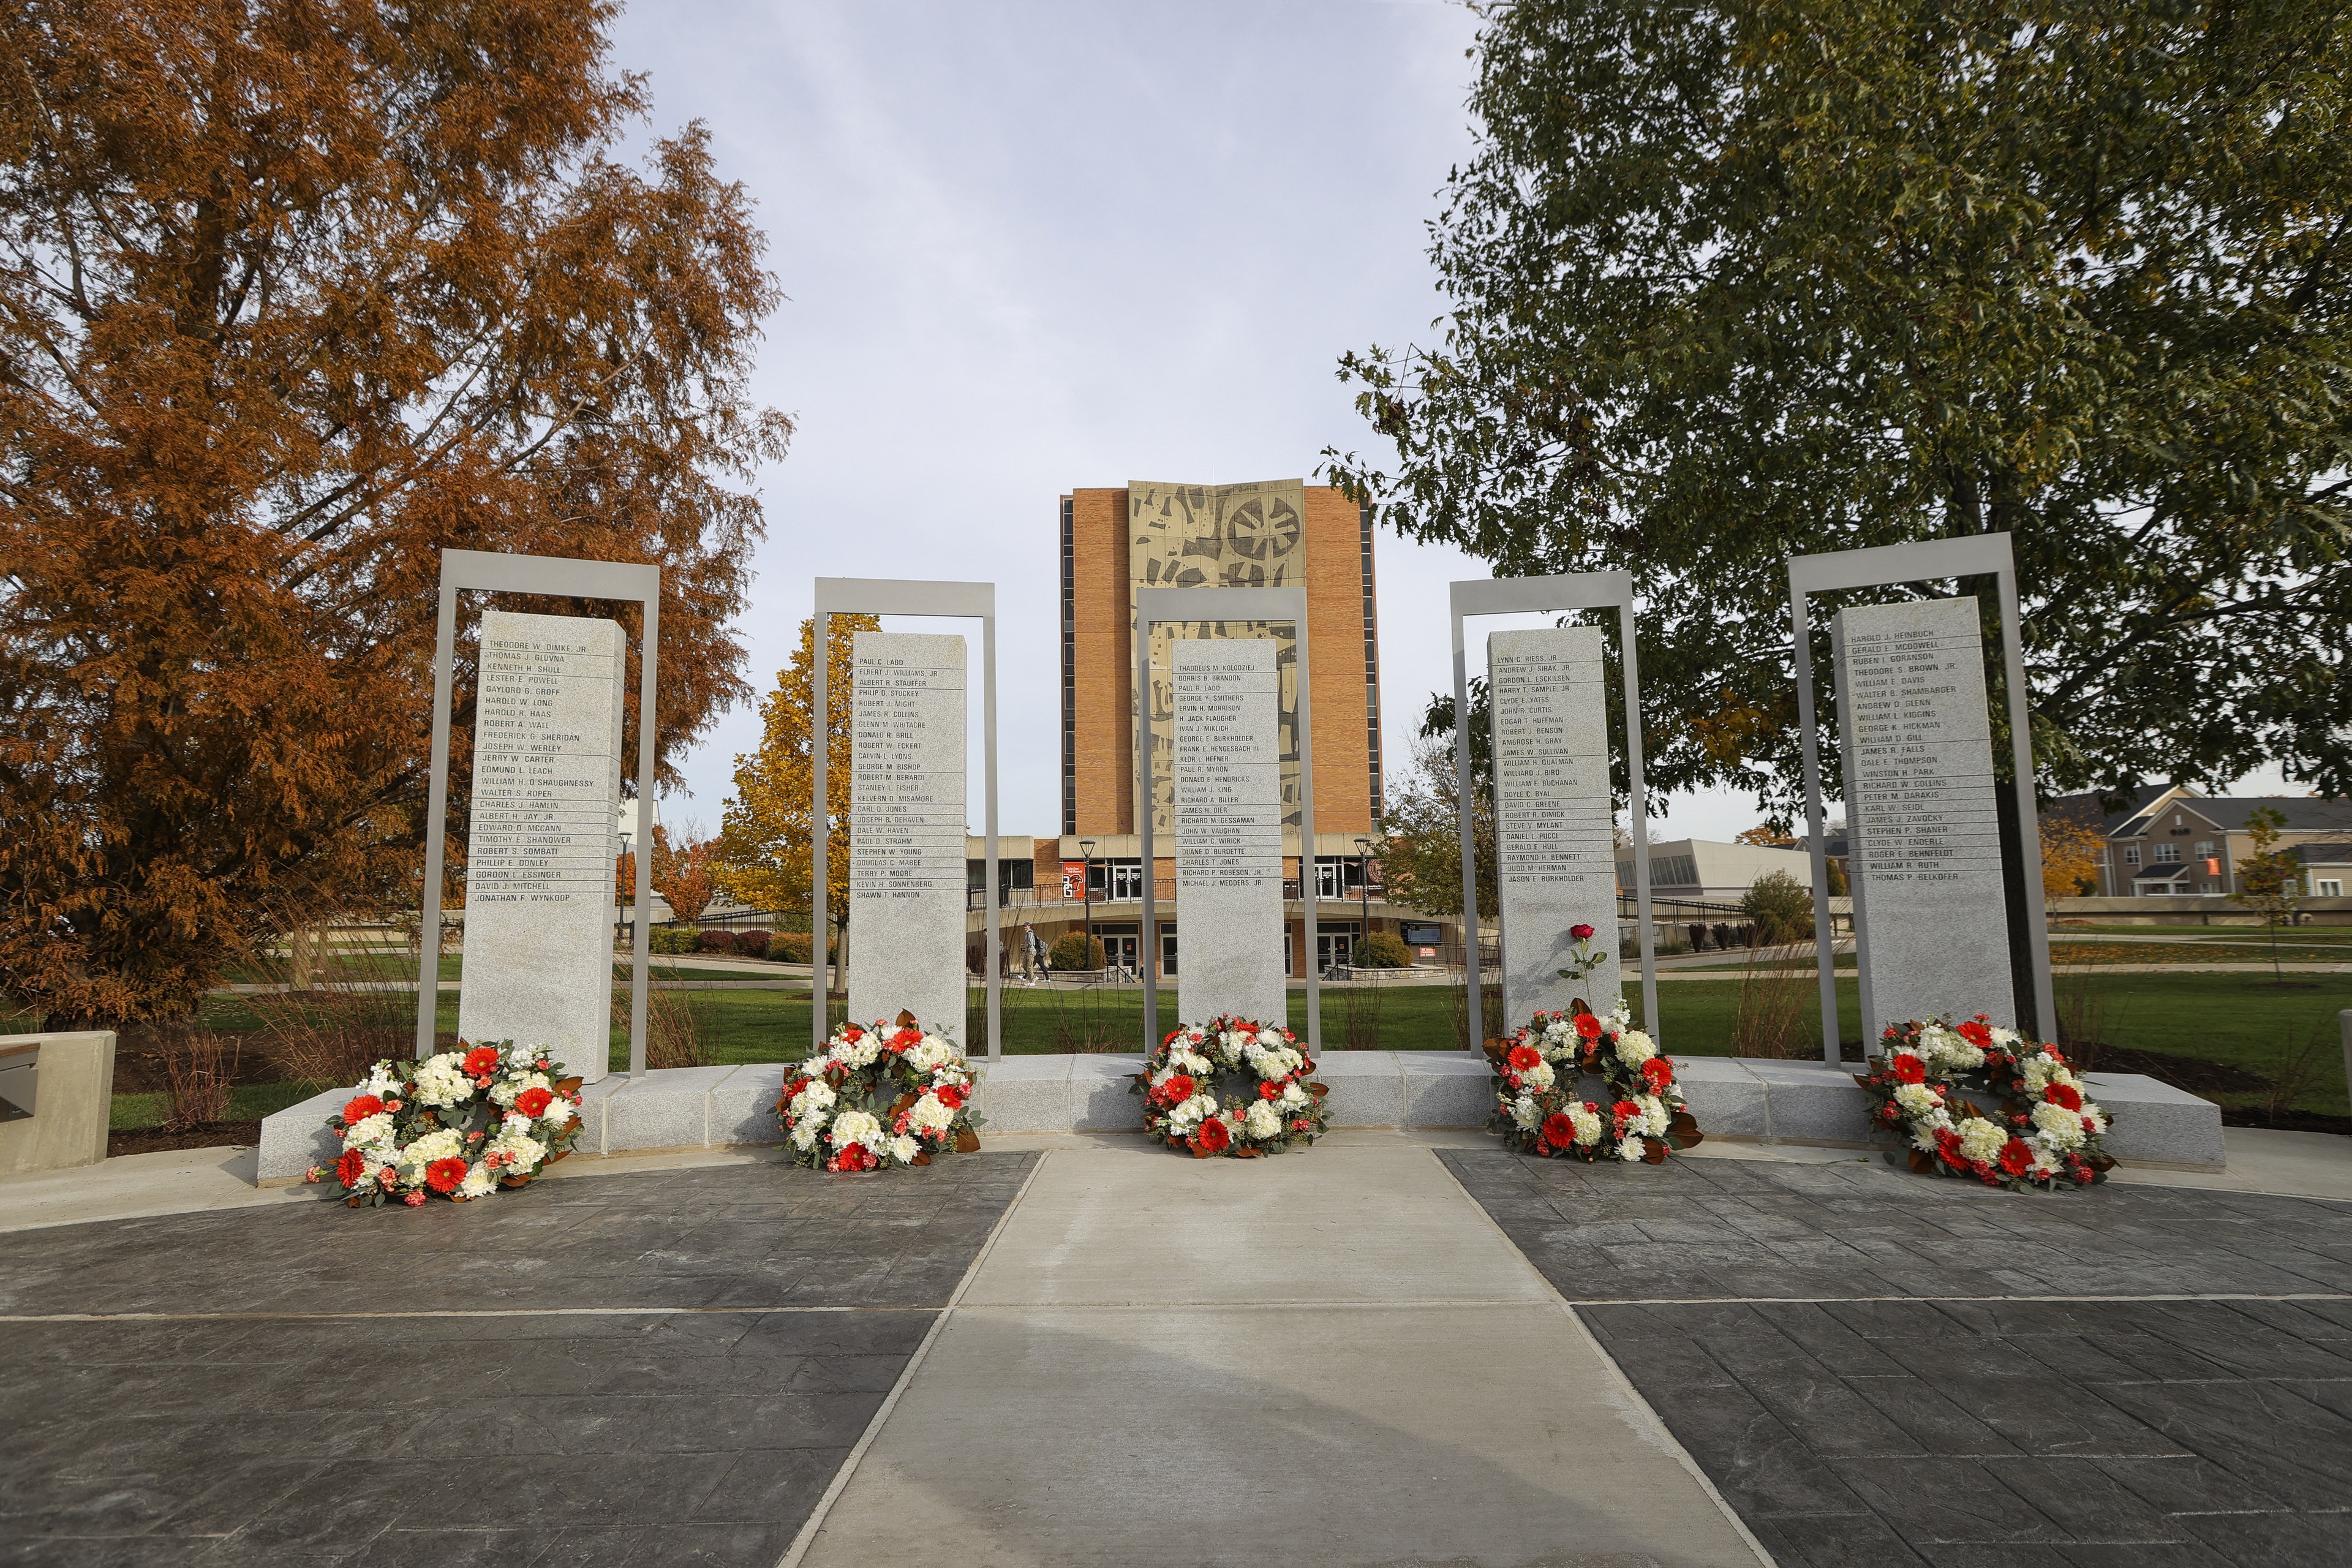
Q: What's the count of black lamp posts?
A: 3